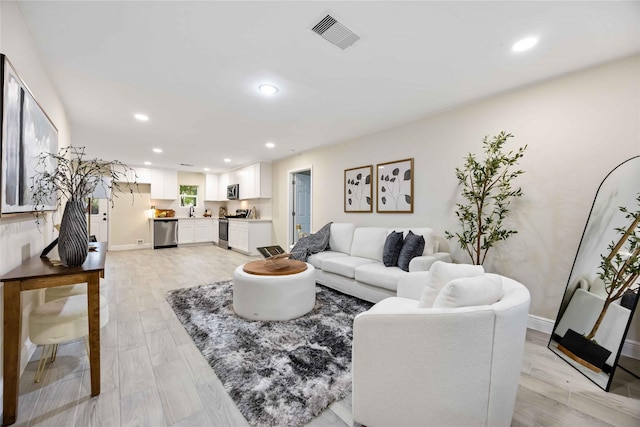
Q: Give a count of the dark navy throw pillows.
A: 2